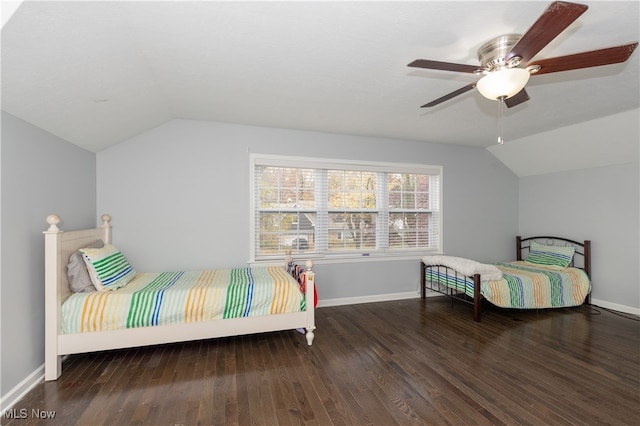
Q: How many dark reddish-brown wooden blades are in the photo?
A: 5